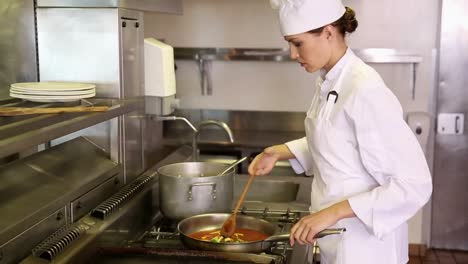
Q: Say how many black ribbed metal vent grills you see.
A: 2